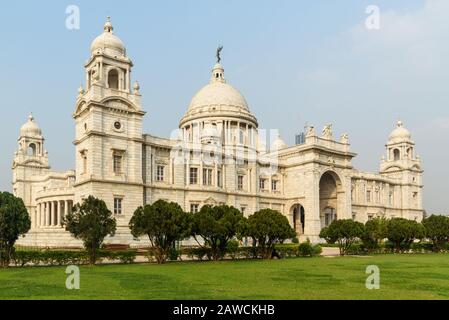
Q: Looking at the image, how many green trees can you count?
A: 9